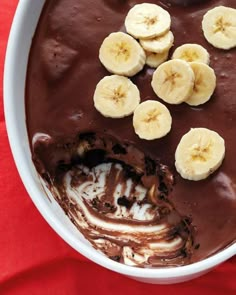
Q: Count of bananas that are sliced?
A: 11